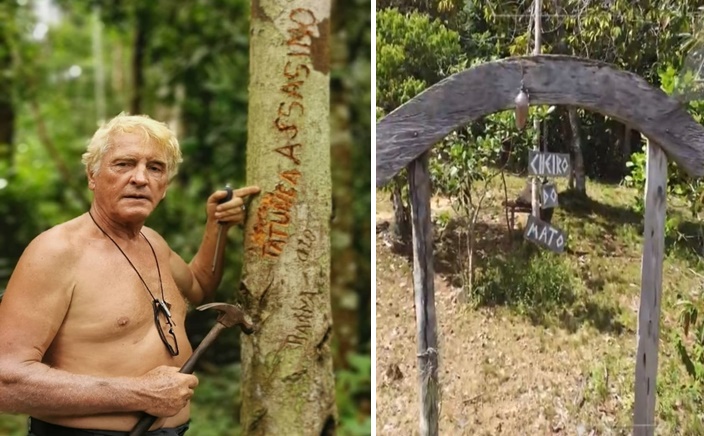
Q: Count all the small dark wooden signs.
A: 3